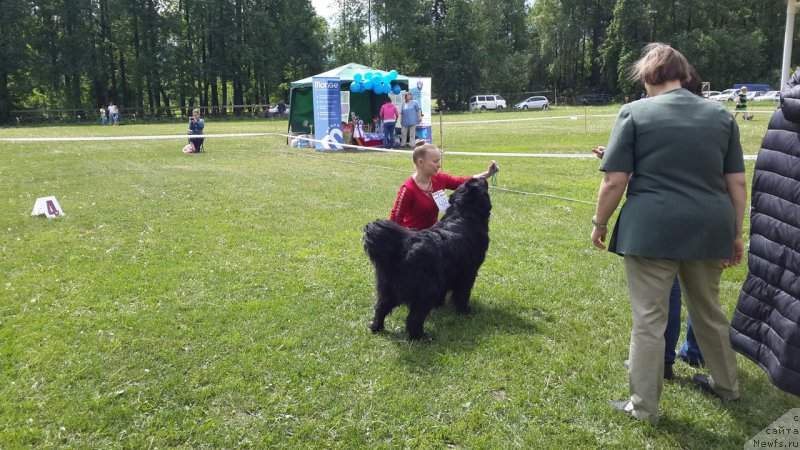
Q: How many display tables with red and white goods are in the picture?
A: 1